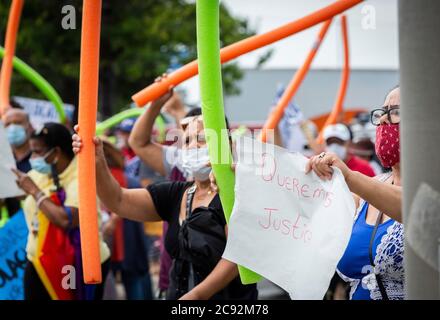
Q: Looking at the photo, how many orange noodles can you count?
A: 5